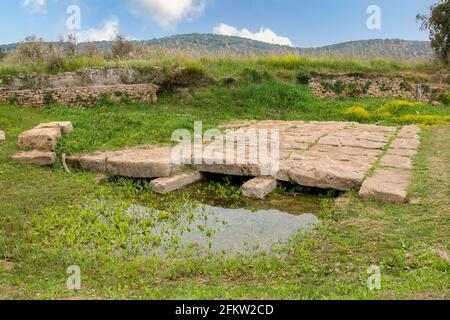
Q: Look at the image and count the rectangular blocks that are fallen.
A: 2